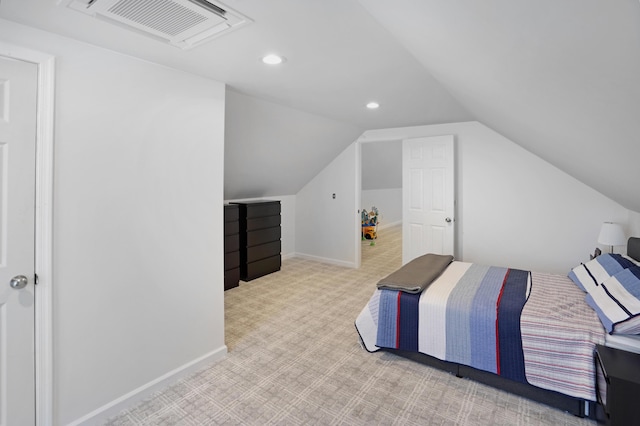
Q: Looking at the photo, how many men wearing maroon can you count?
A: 0